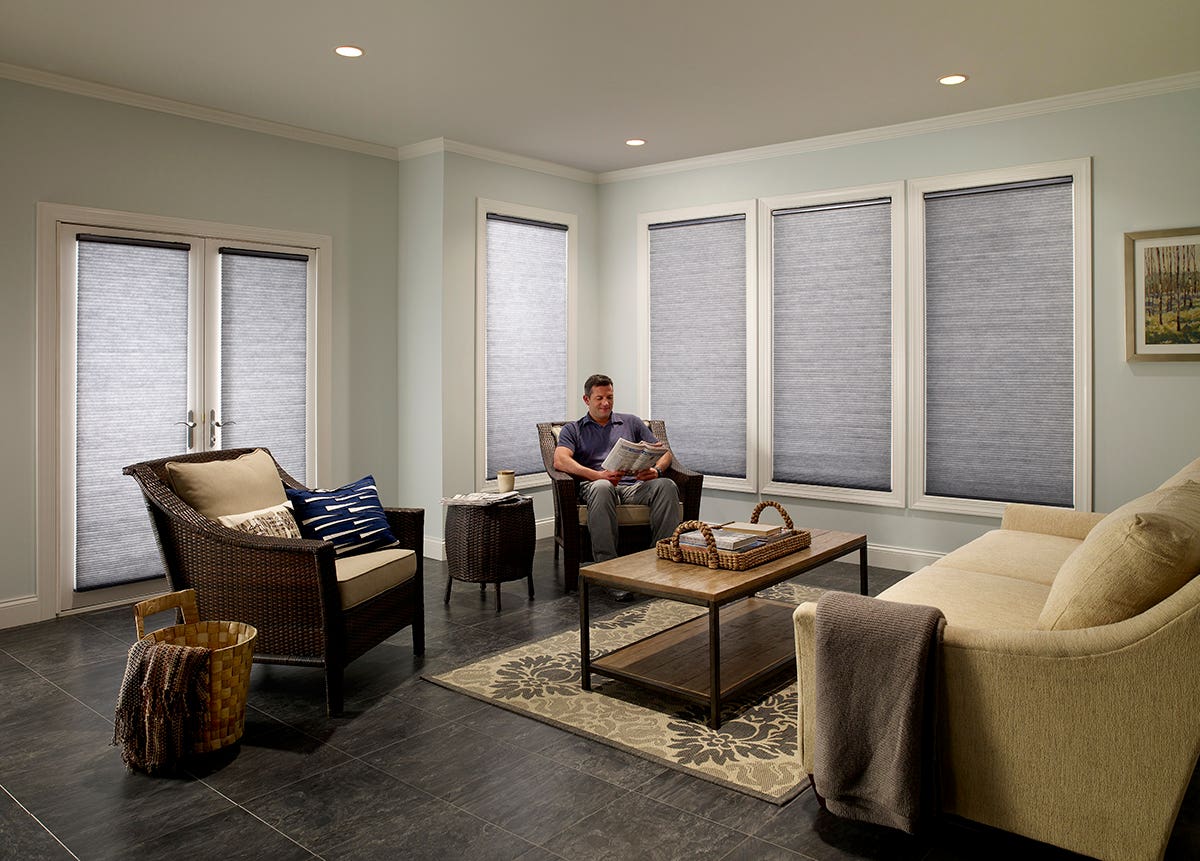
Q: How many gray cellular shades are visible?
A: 6